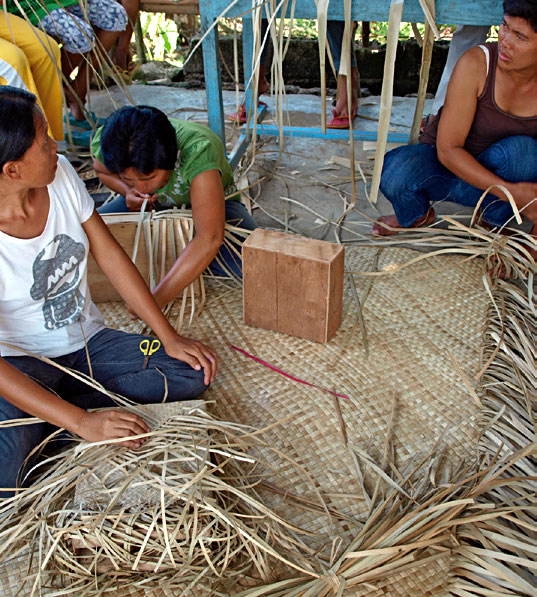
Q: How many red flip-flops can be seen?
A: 2